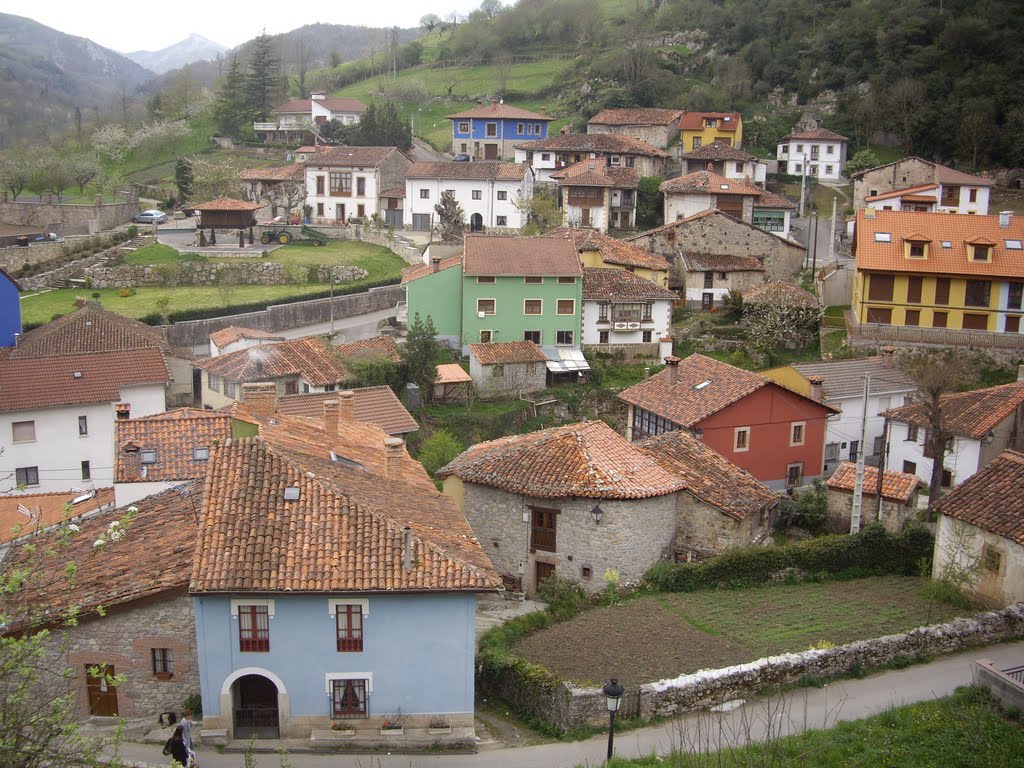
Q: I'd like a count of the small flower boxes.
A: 3